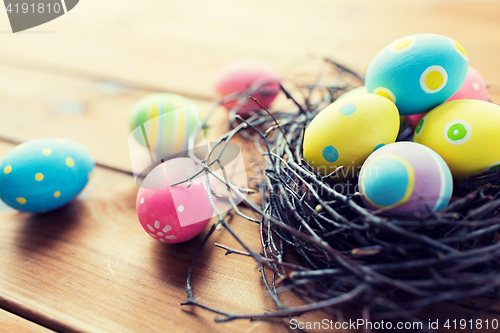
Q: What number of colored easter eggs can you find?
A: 10